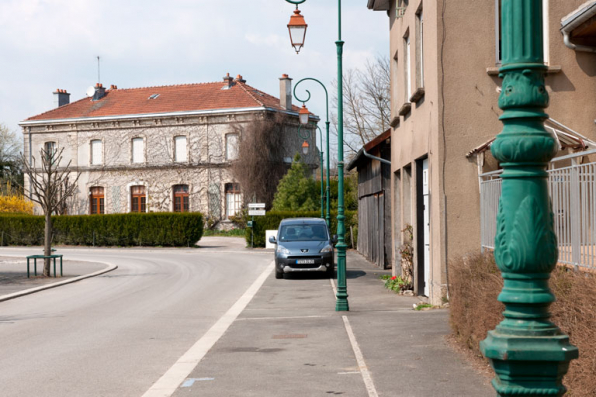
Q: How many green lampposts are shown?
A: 4